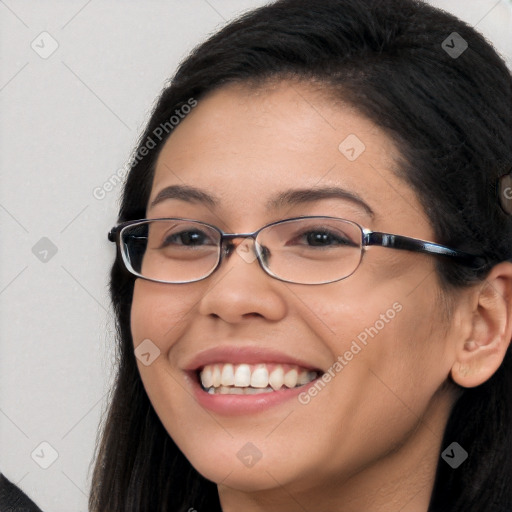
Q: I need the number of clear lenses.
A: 2